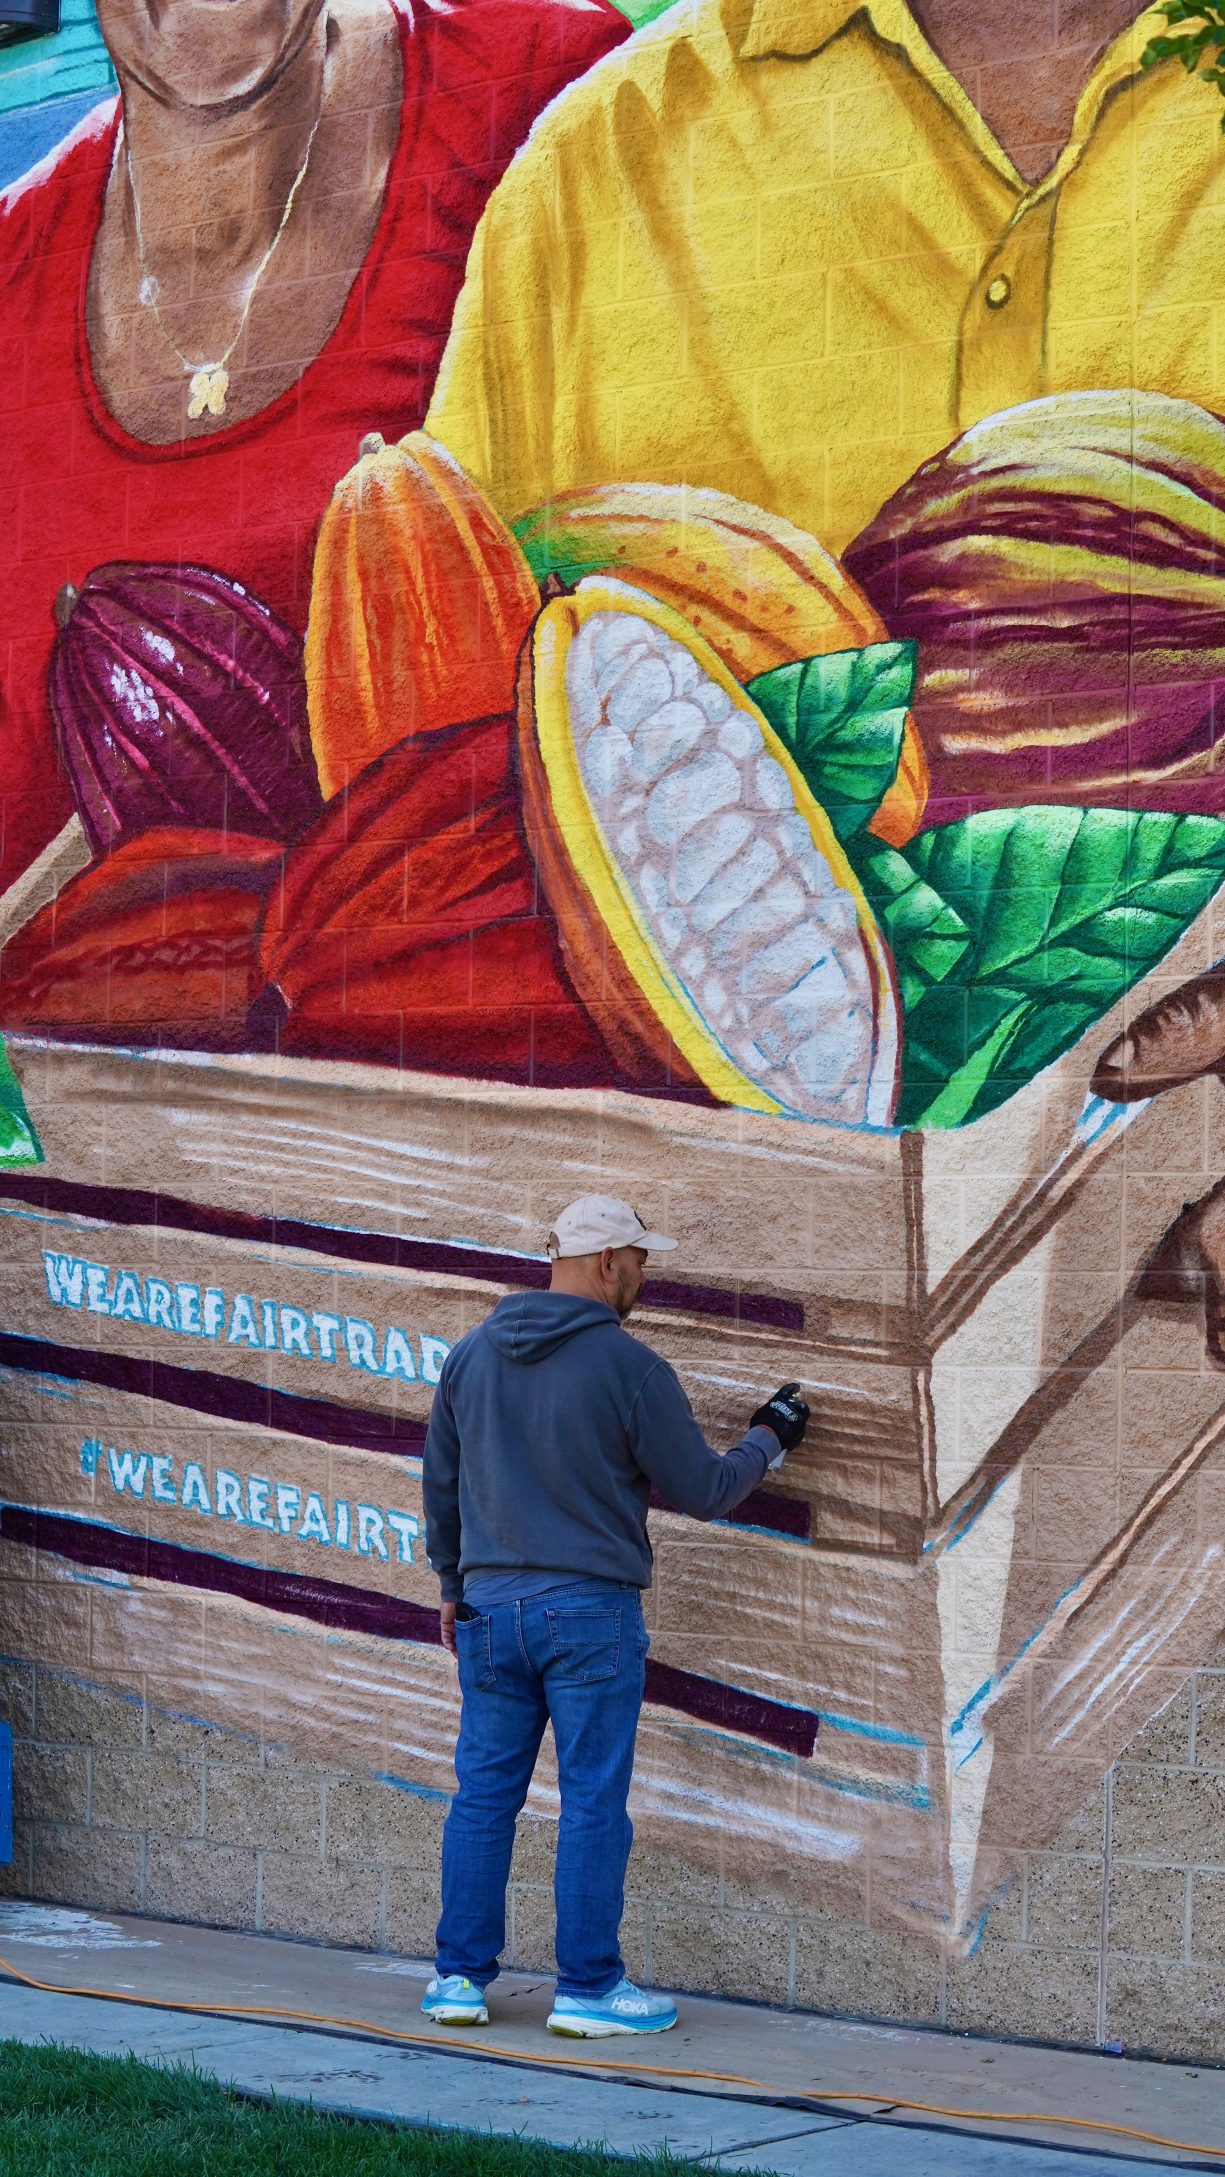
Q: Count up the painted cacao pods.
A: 7